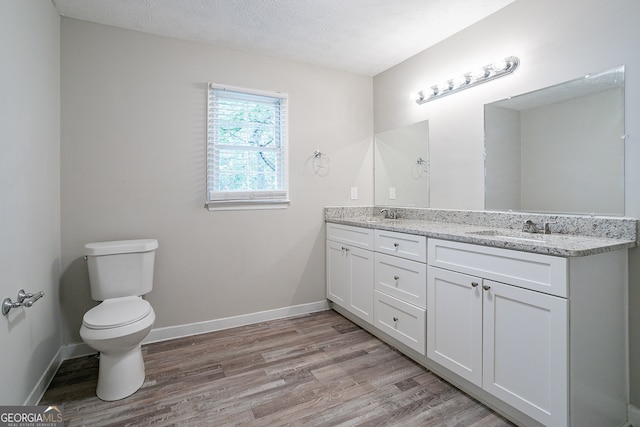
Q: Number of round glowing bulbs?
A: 6